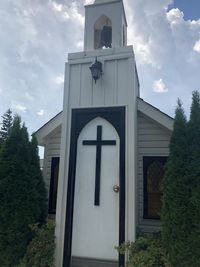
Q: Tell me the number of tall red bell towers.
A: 0